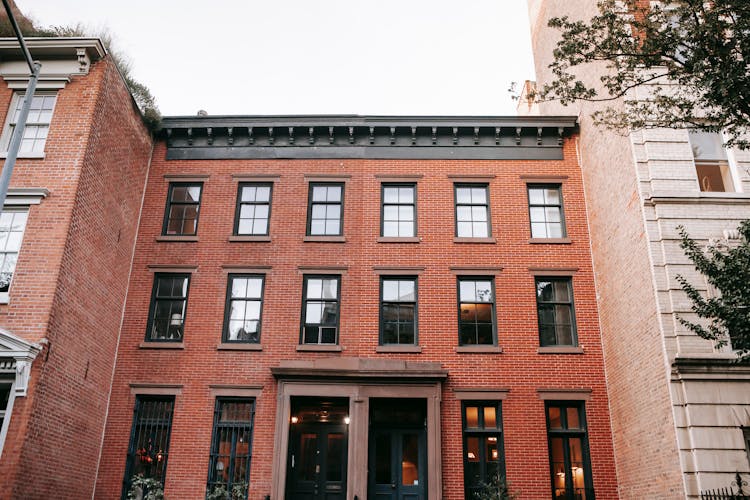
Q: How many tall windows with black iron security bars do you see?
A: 2